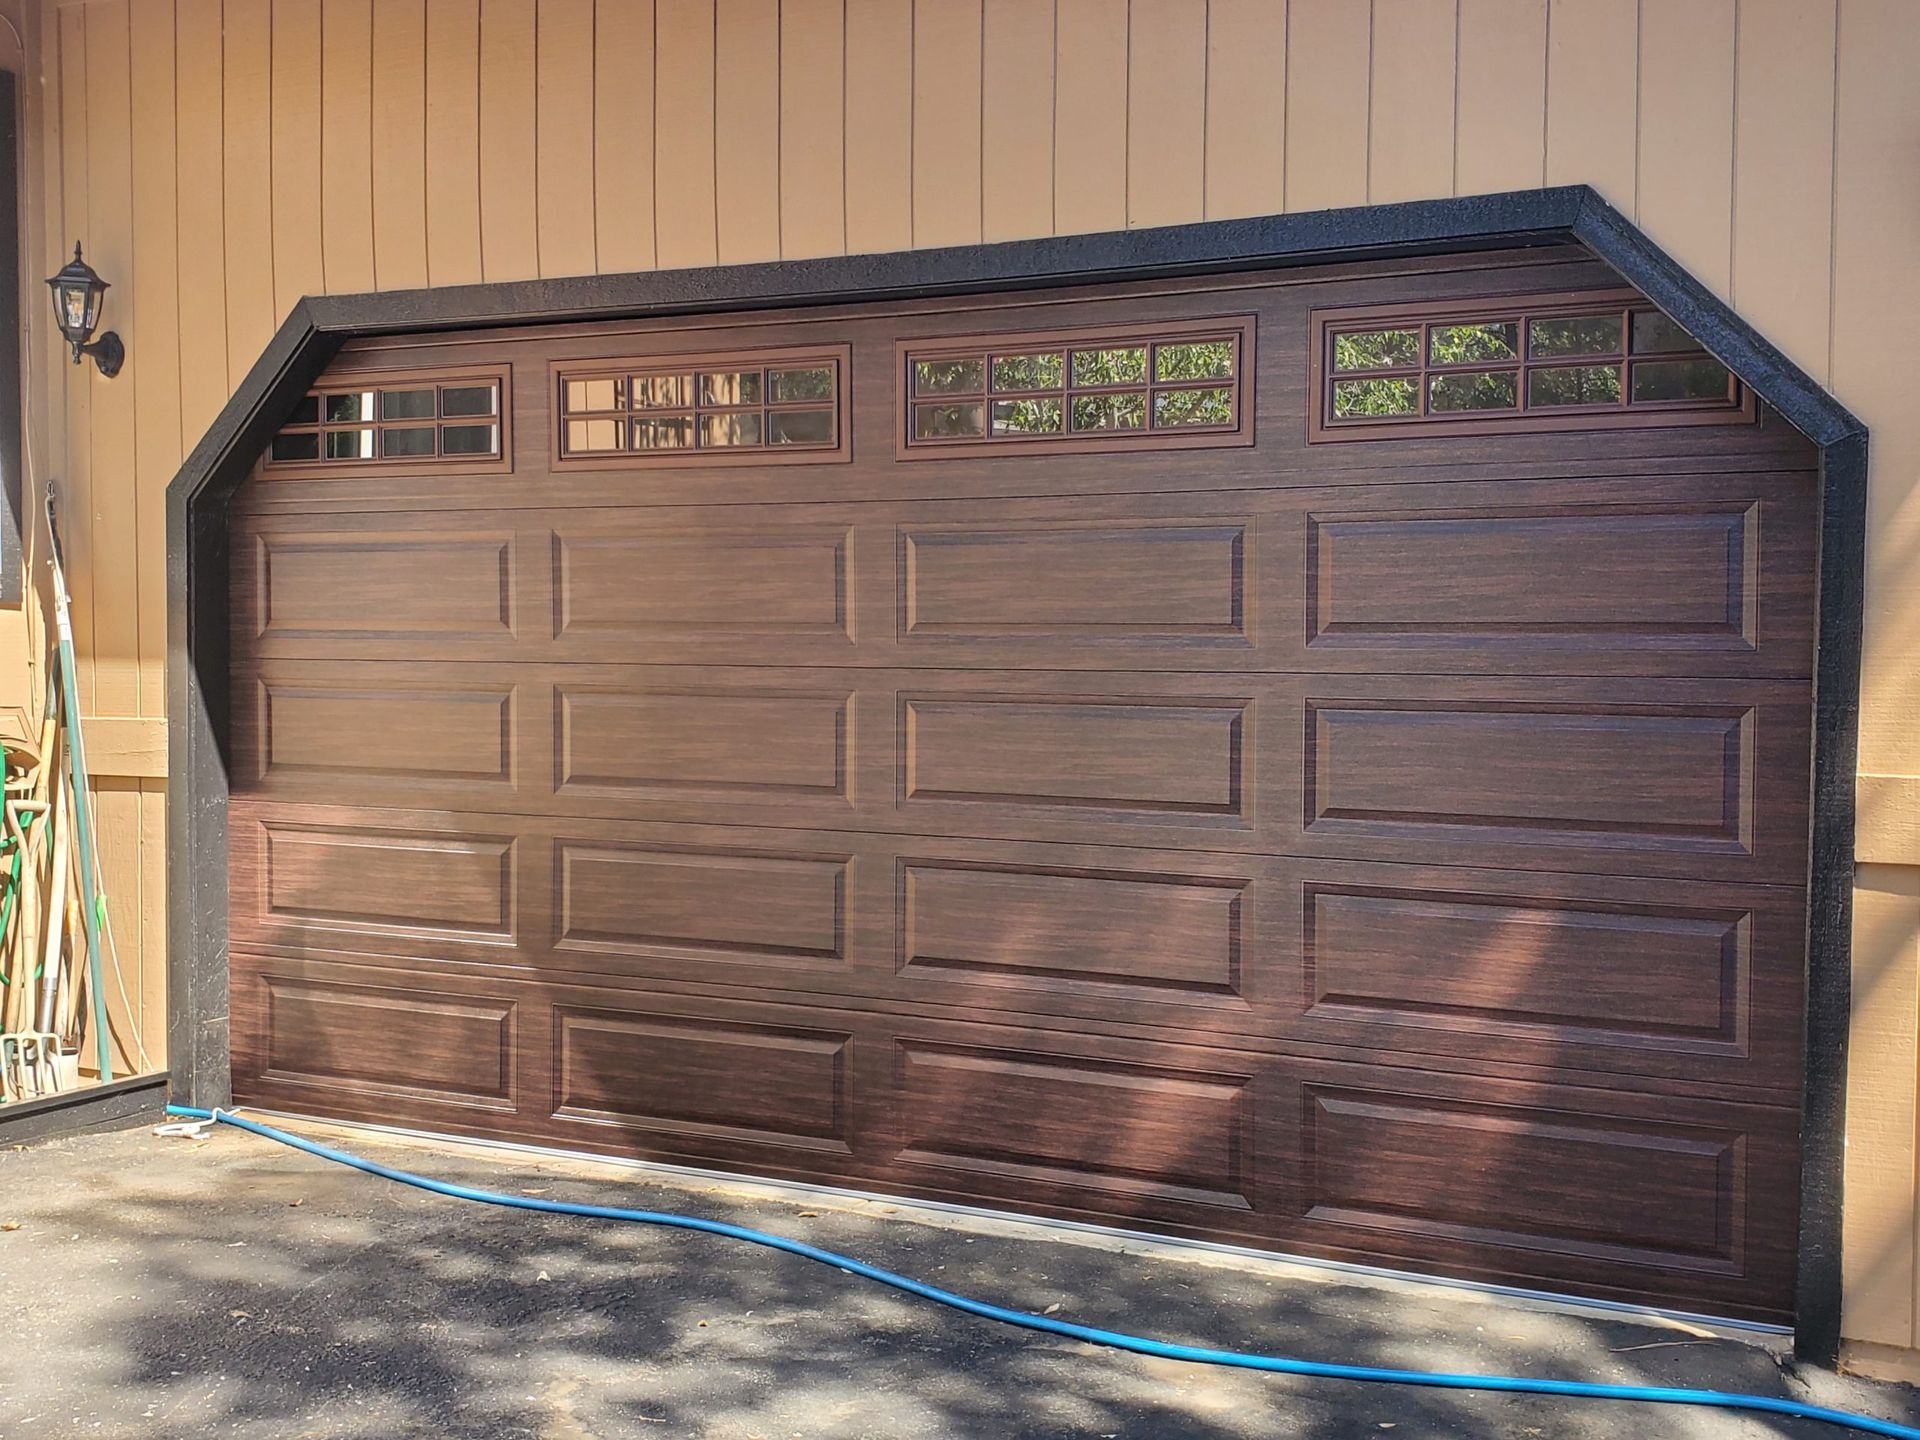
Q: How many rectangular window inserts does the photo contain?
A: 4